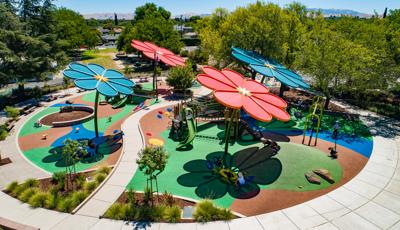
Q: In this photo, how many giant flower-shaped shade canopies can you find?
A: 4